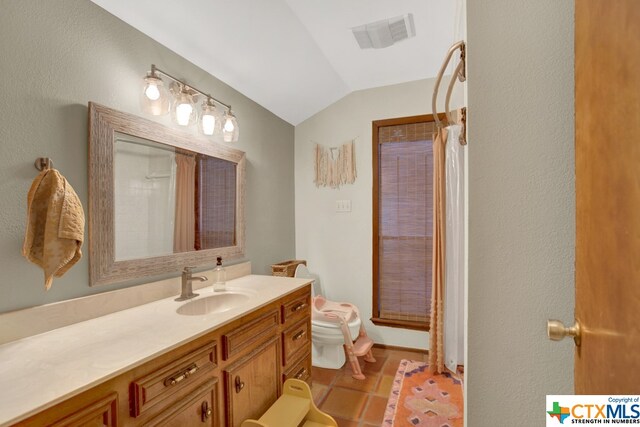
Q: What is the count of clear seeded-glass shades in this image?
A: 4